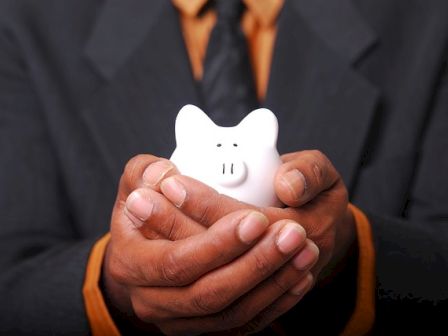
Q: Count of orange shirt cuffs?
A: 2